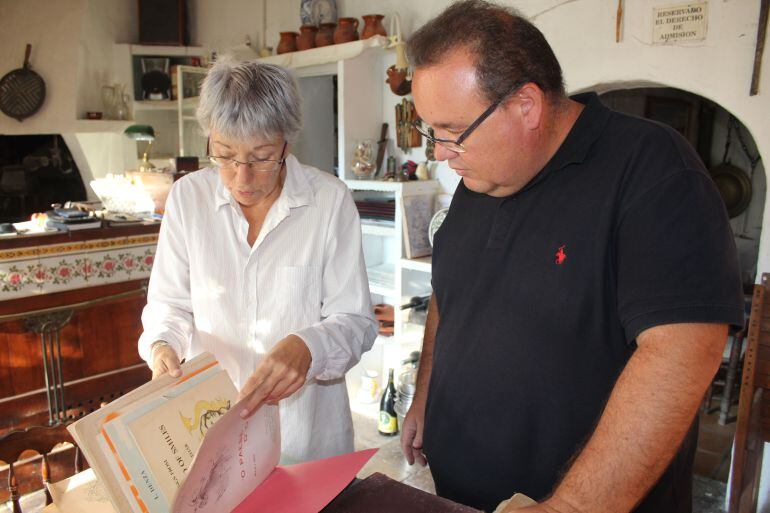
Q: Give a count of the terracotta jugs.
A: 5